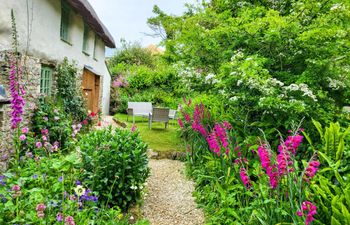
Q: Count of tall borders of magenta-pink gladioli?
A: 1